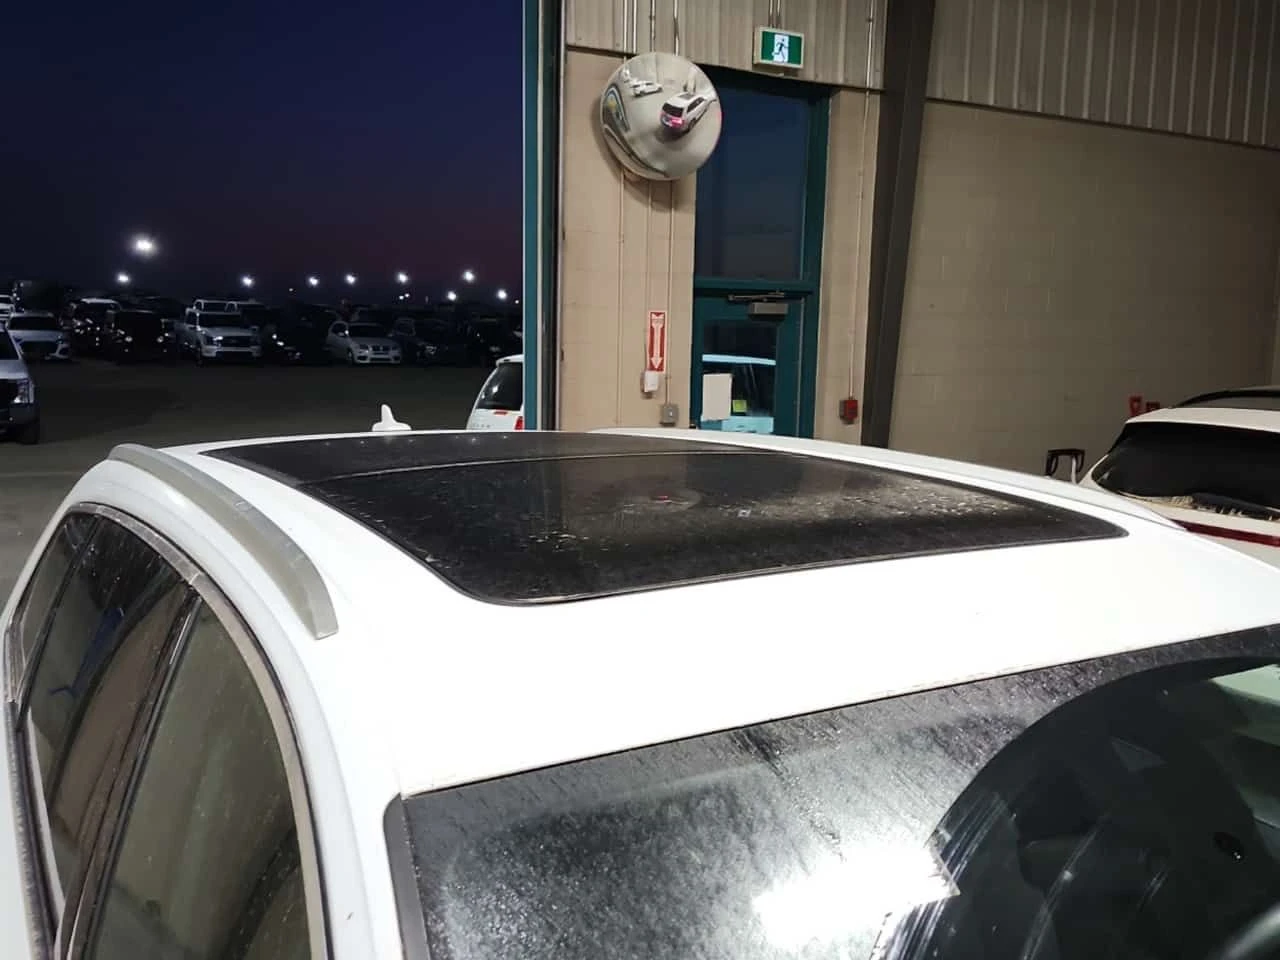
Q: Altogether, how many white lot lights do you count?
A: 9